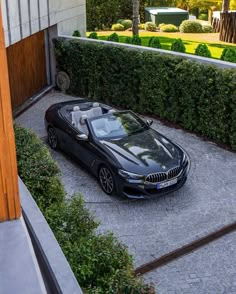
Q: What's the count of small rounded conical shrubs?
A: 8